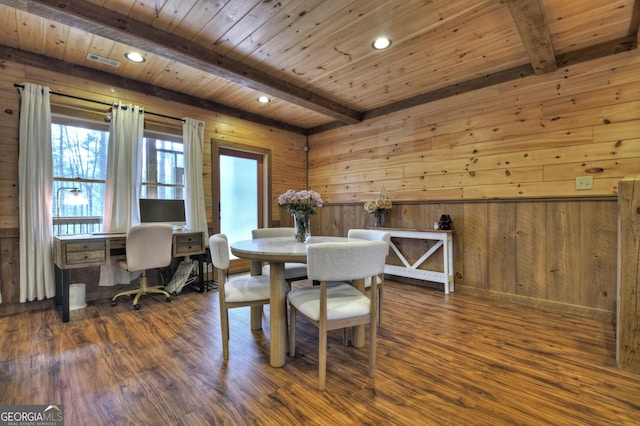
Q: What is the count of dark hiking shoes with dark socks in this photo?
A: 0